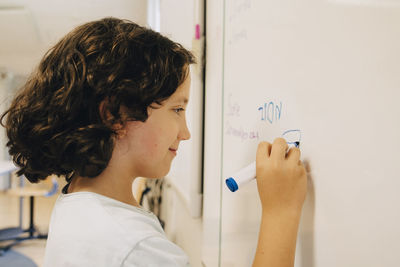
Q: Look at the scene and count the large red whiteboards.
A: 0